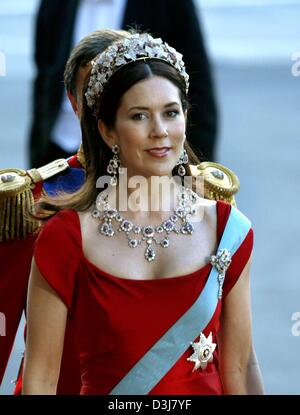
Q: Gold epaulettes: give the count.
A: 2